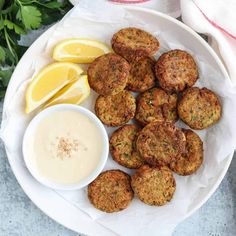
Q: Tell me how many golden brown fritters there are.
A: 12